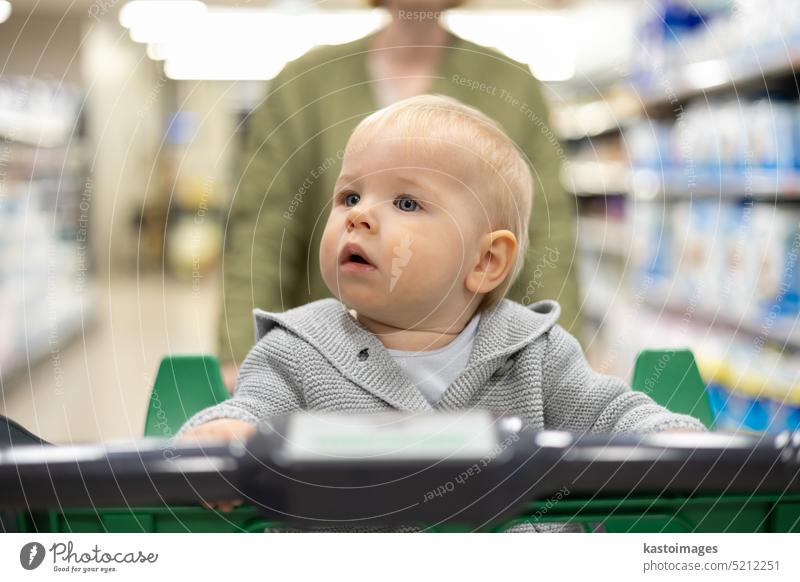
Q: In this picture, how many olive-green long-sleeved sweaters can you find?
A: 1